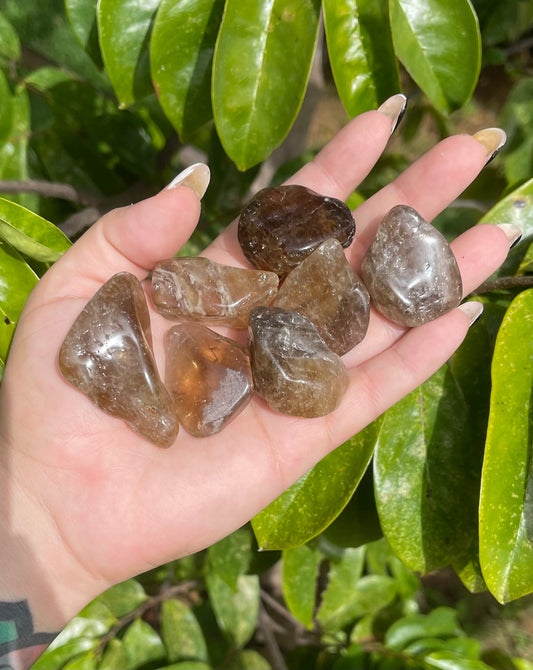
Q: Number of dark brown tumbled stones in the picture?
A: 1